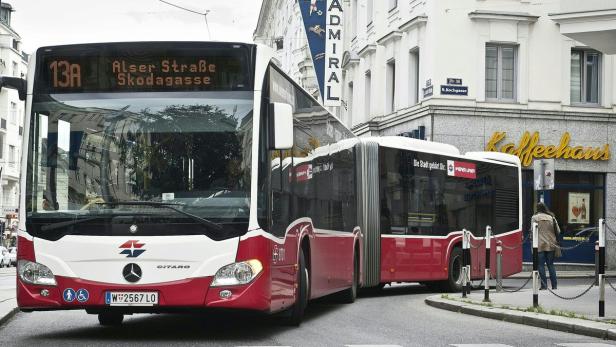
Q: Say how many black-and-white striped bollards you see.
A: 5